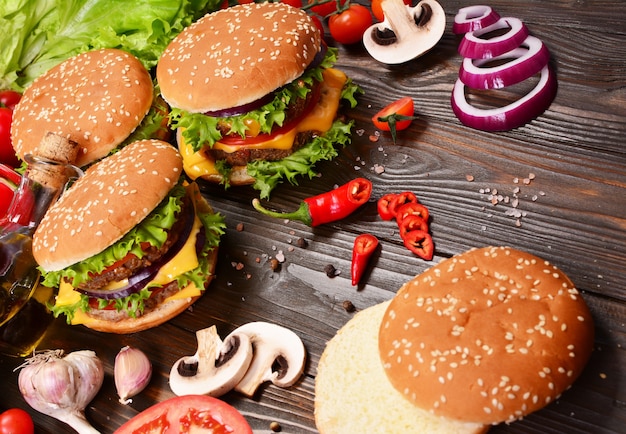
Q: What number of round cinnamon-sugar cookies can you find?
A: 0